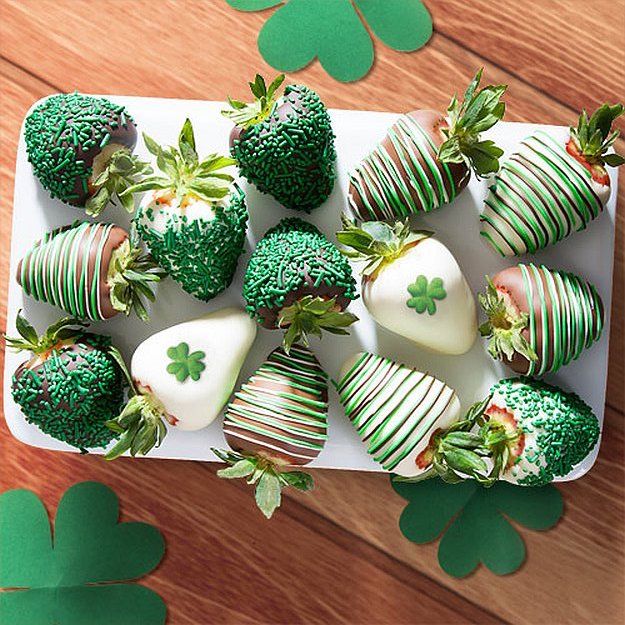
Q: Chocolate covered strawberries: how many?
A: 14